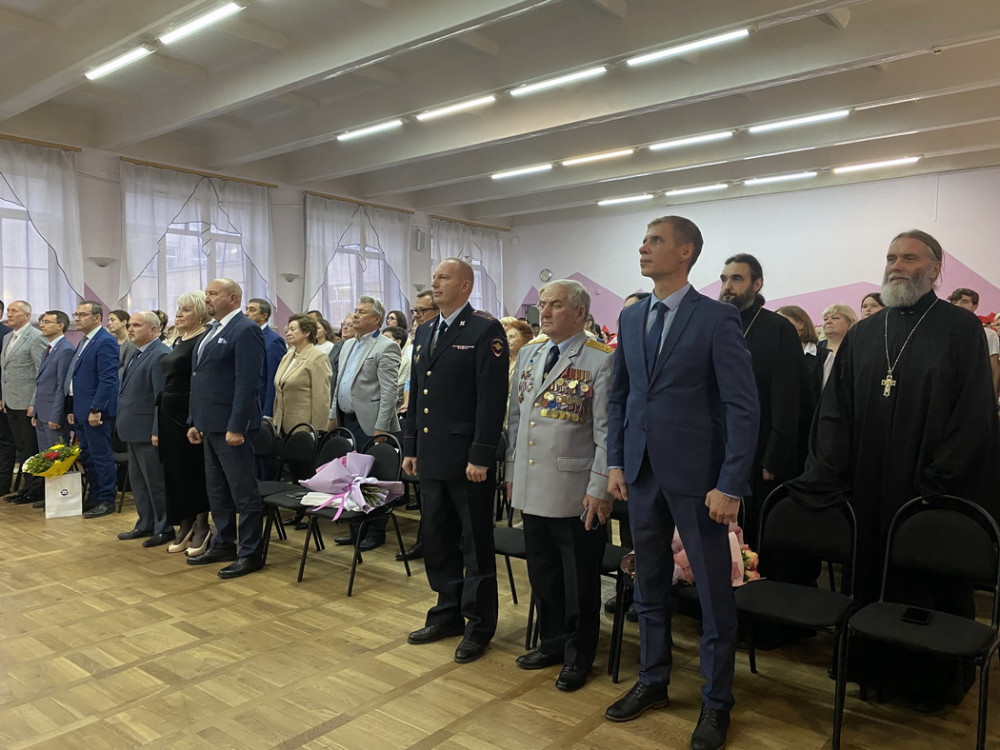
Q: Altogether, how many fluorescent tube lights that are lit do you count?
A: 14